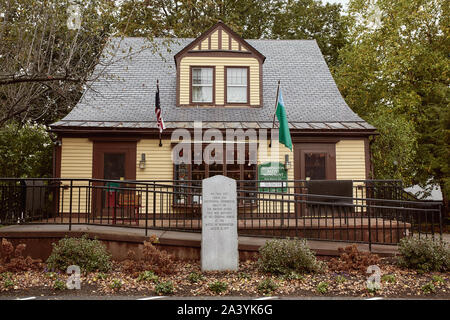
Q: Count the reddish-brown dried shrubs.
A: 3